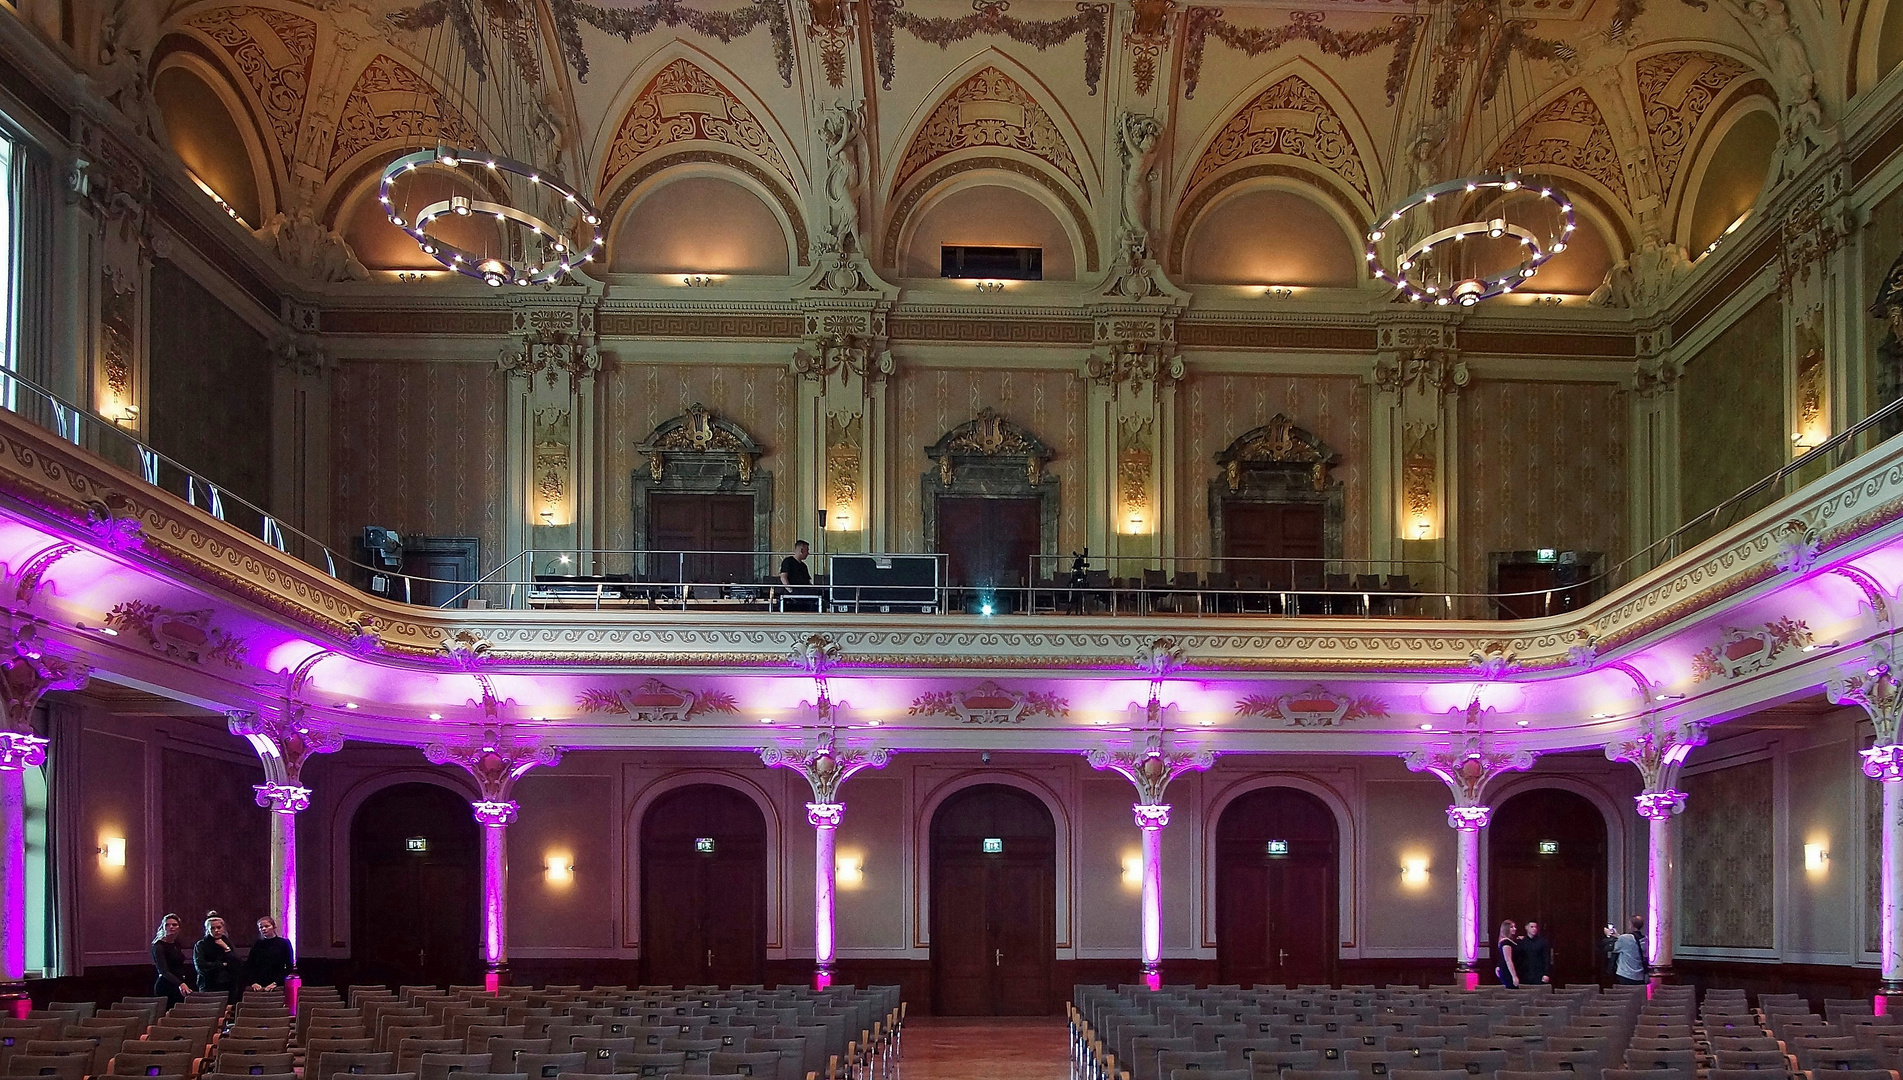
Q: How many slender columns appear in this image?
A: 8